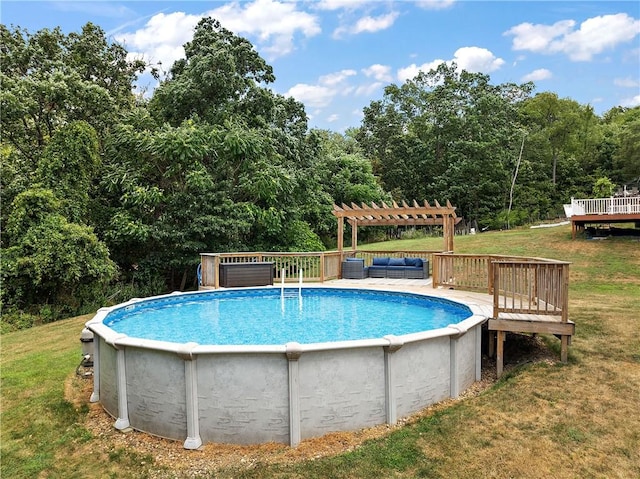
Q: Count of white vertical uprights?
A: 7